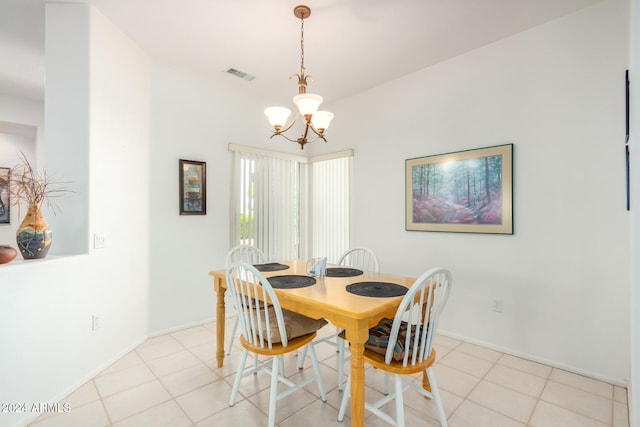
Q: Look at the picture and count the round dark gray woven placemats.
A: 4